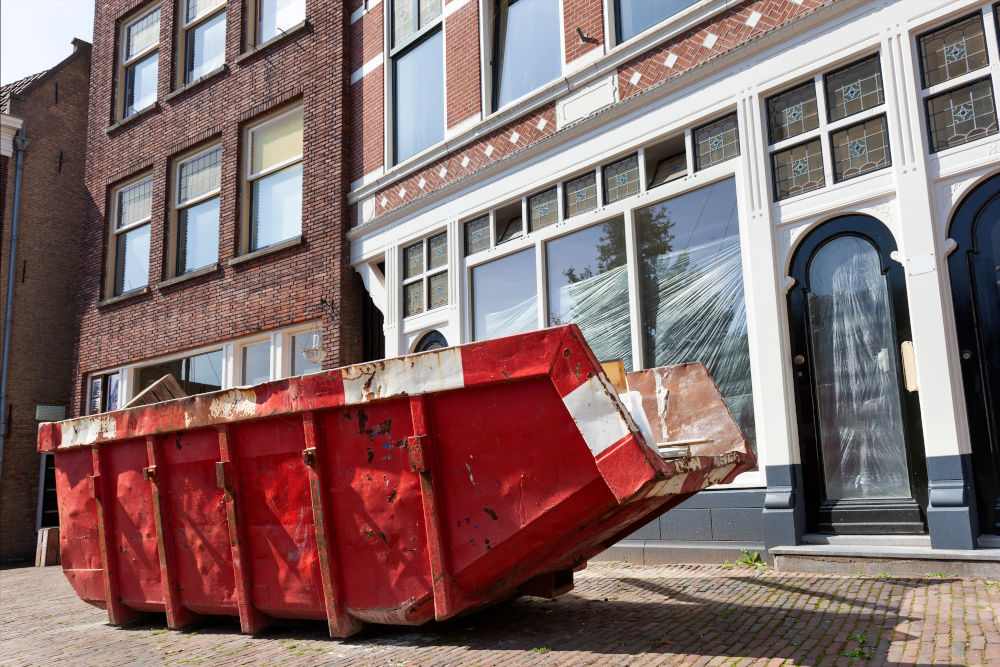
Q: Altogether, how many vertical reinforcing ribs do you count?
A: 5